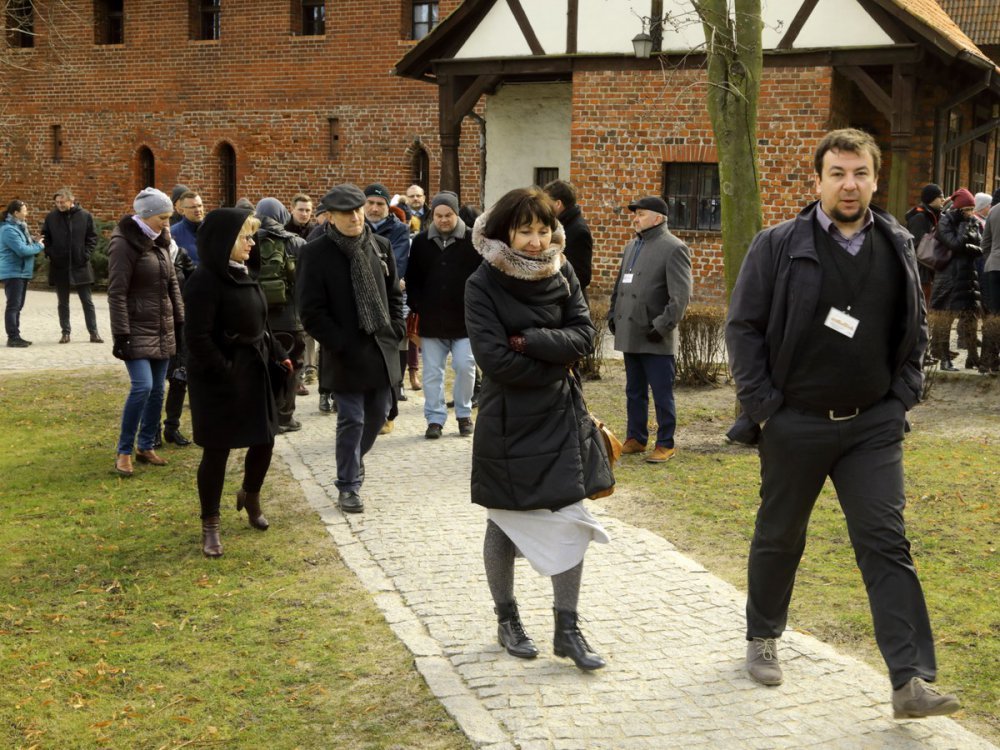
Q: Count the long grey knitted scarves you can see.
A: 1